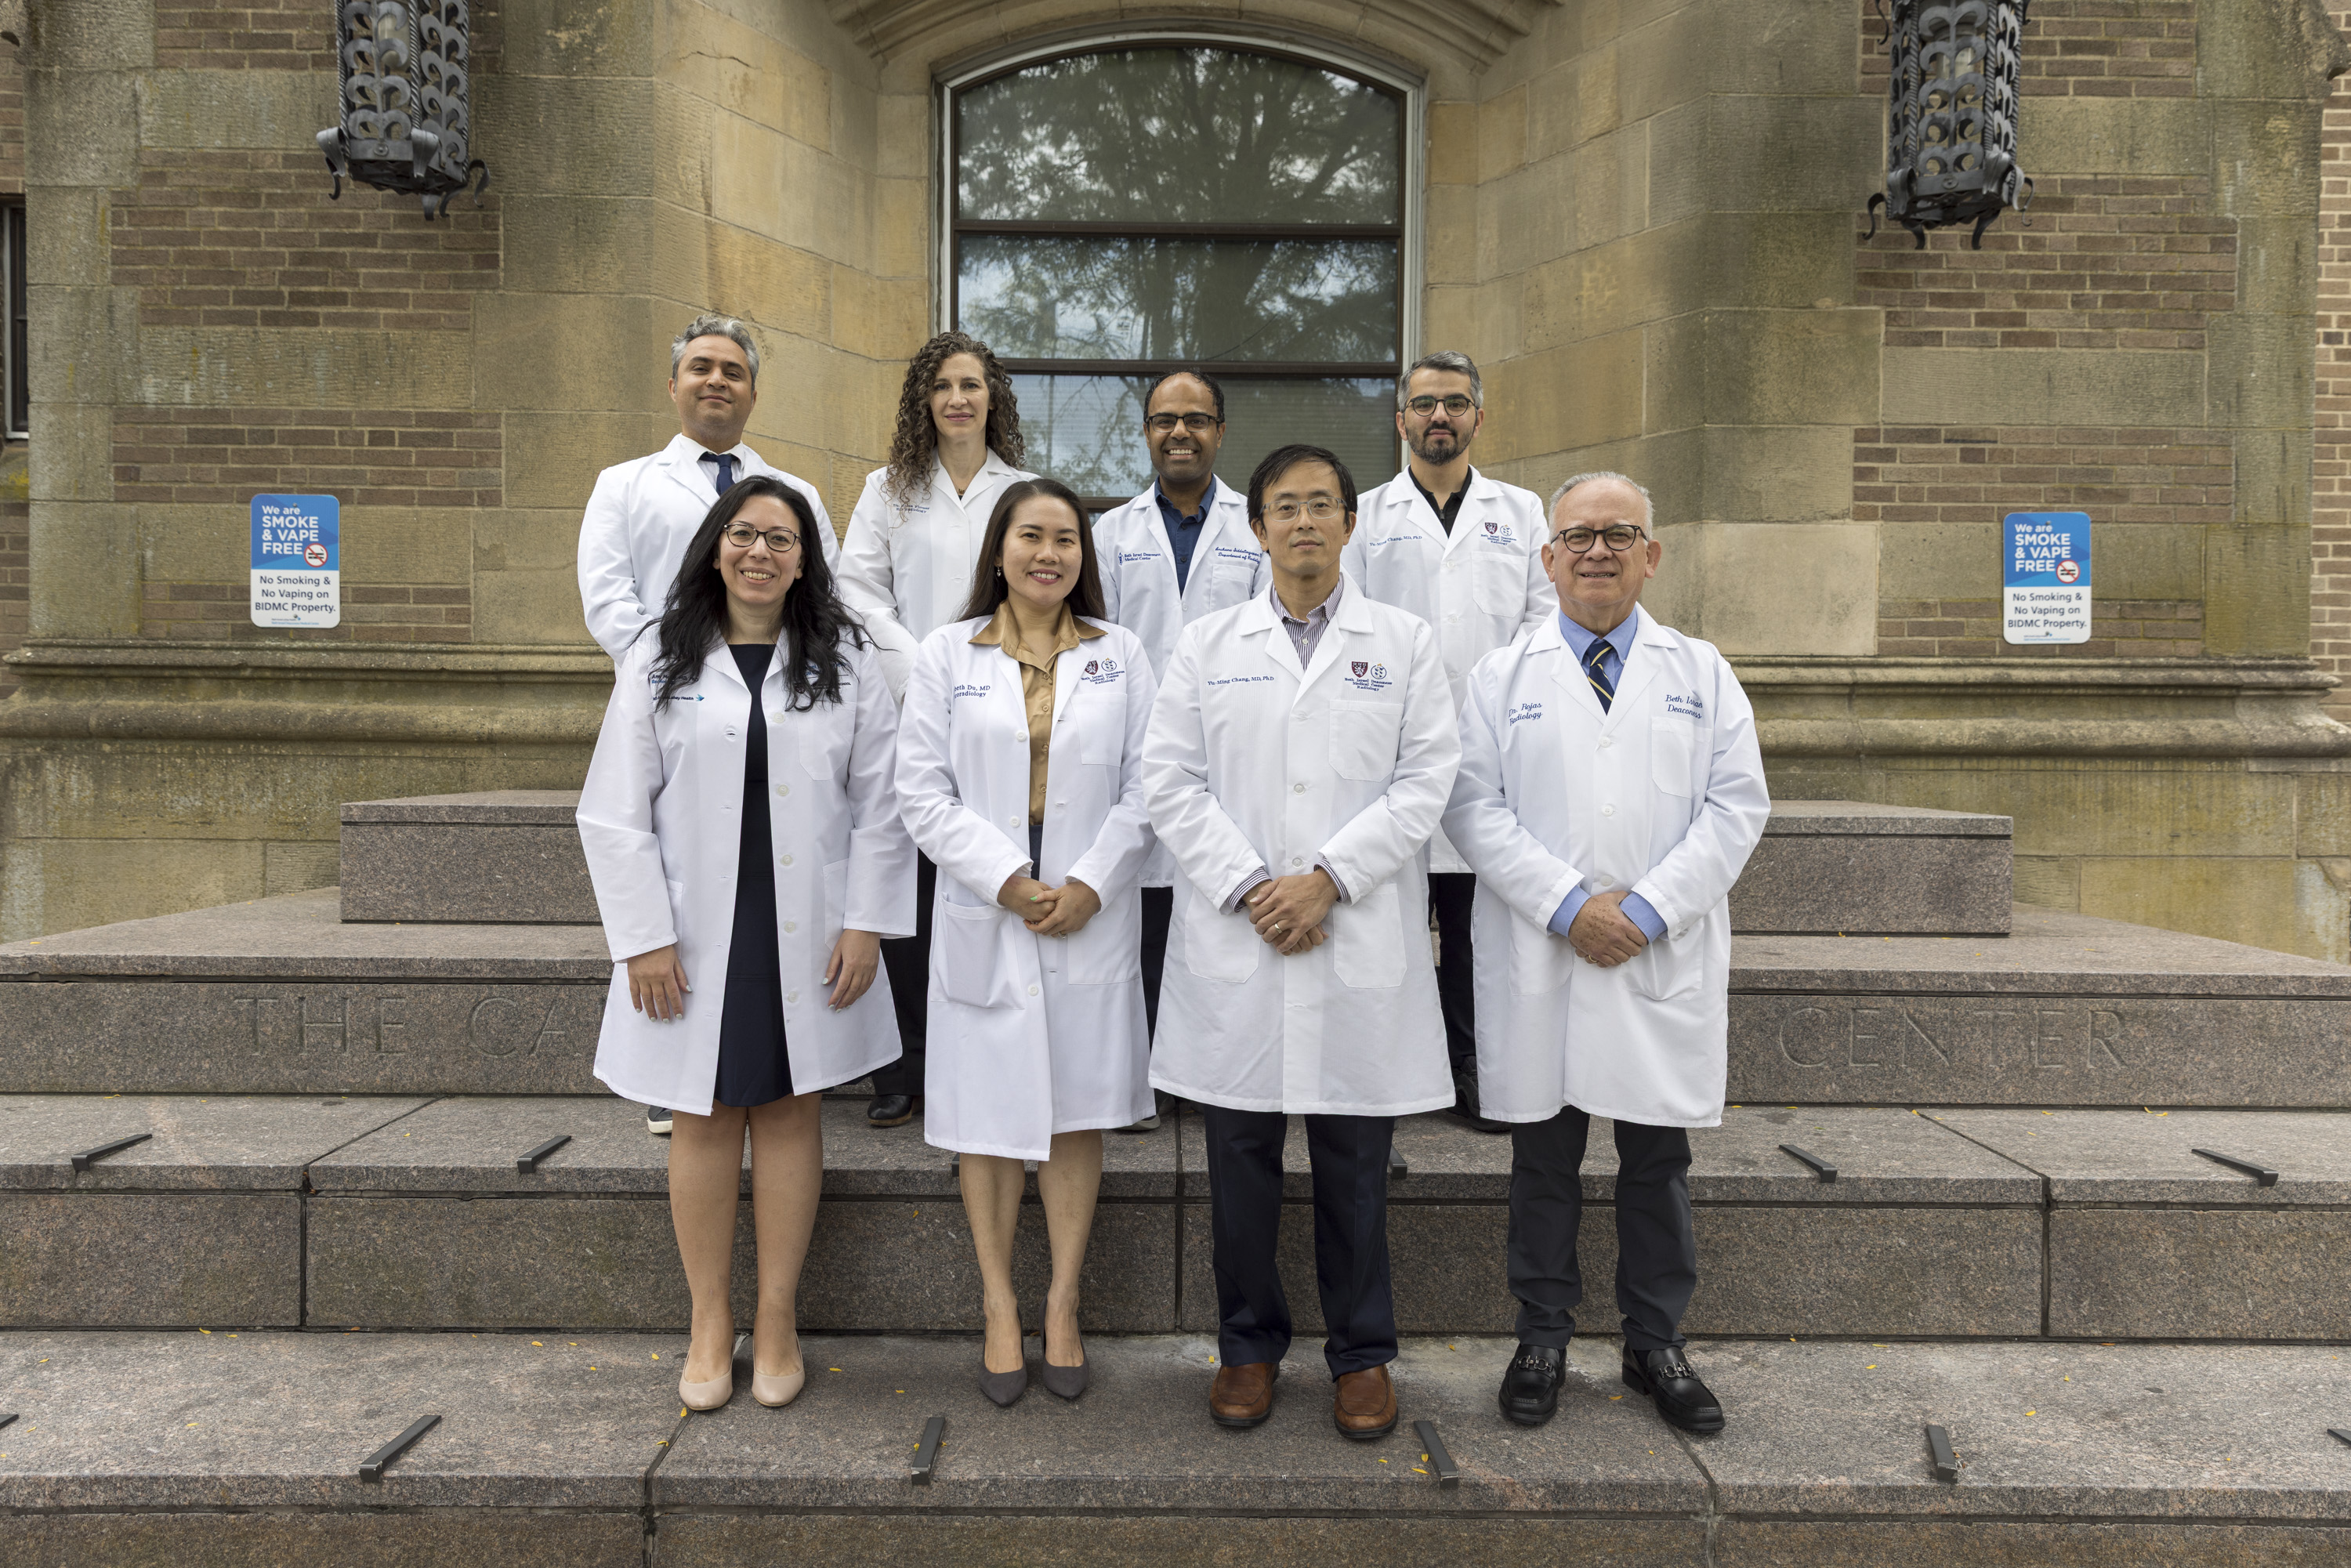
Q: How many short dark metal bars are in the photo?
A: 12